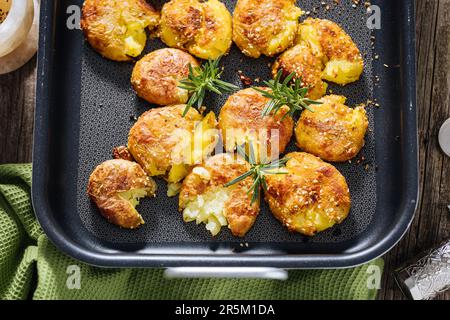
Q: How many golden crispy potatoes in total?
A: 11